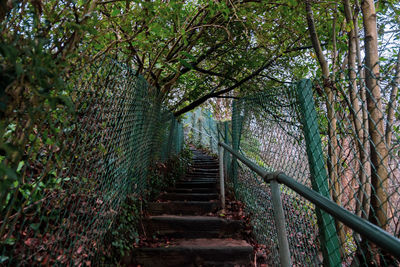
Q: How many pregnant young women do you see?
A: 0